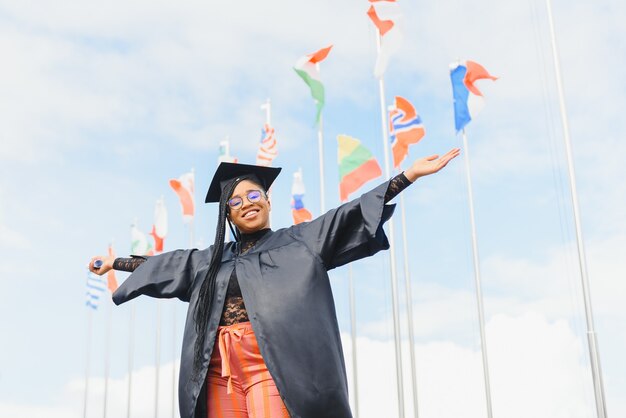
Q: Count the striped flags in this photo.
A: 2